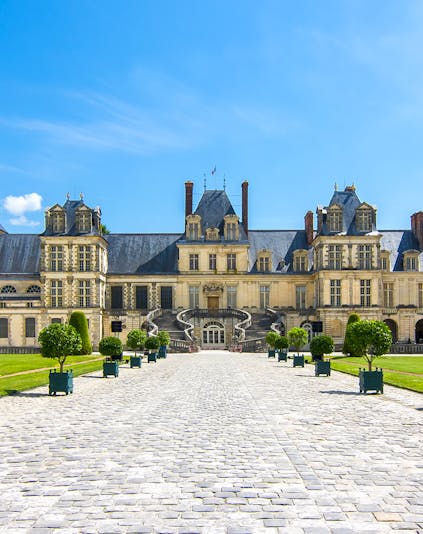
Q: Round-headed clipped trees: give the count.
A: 10